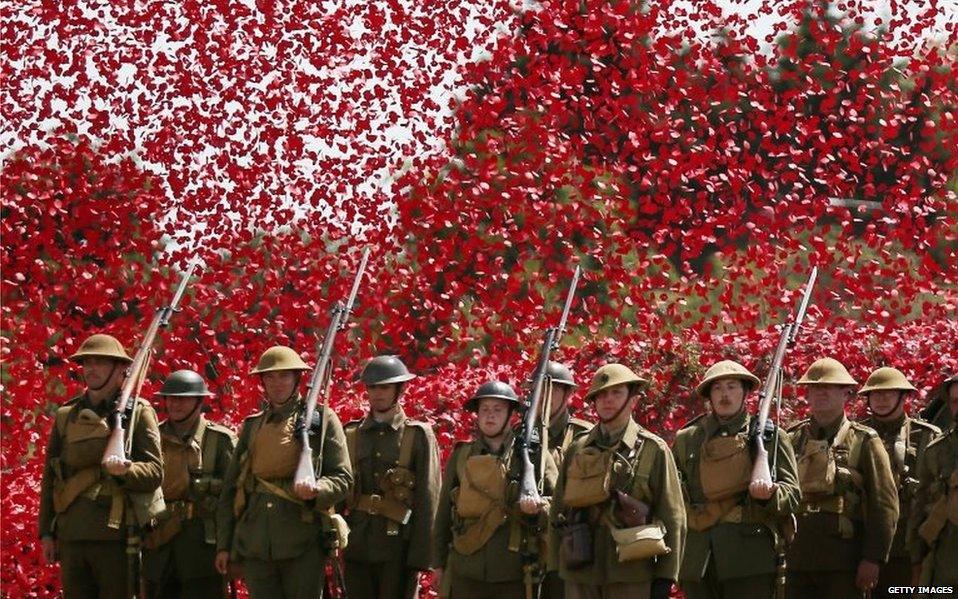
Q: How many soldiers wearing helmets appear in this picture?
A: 11